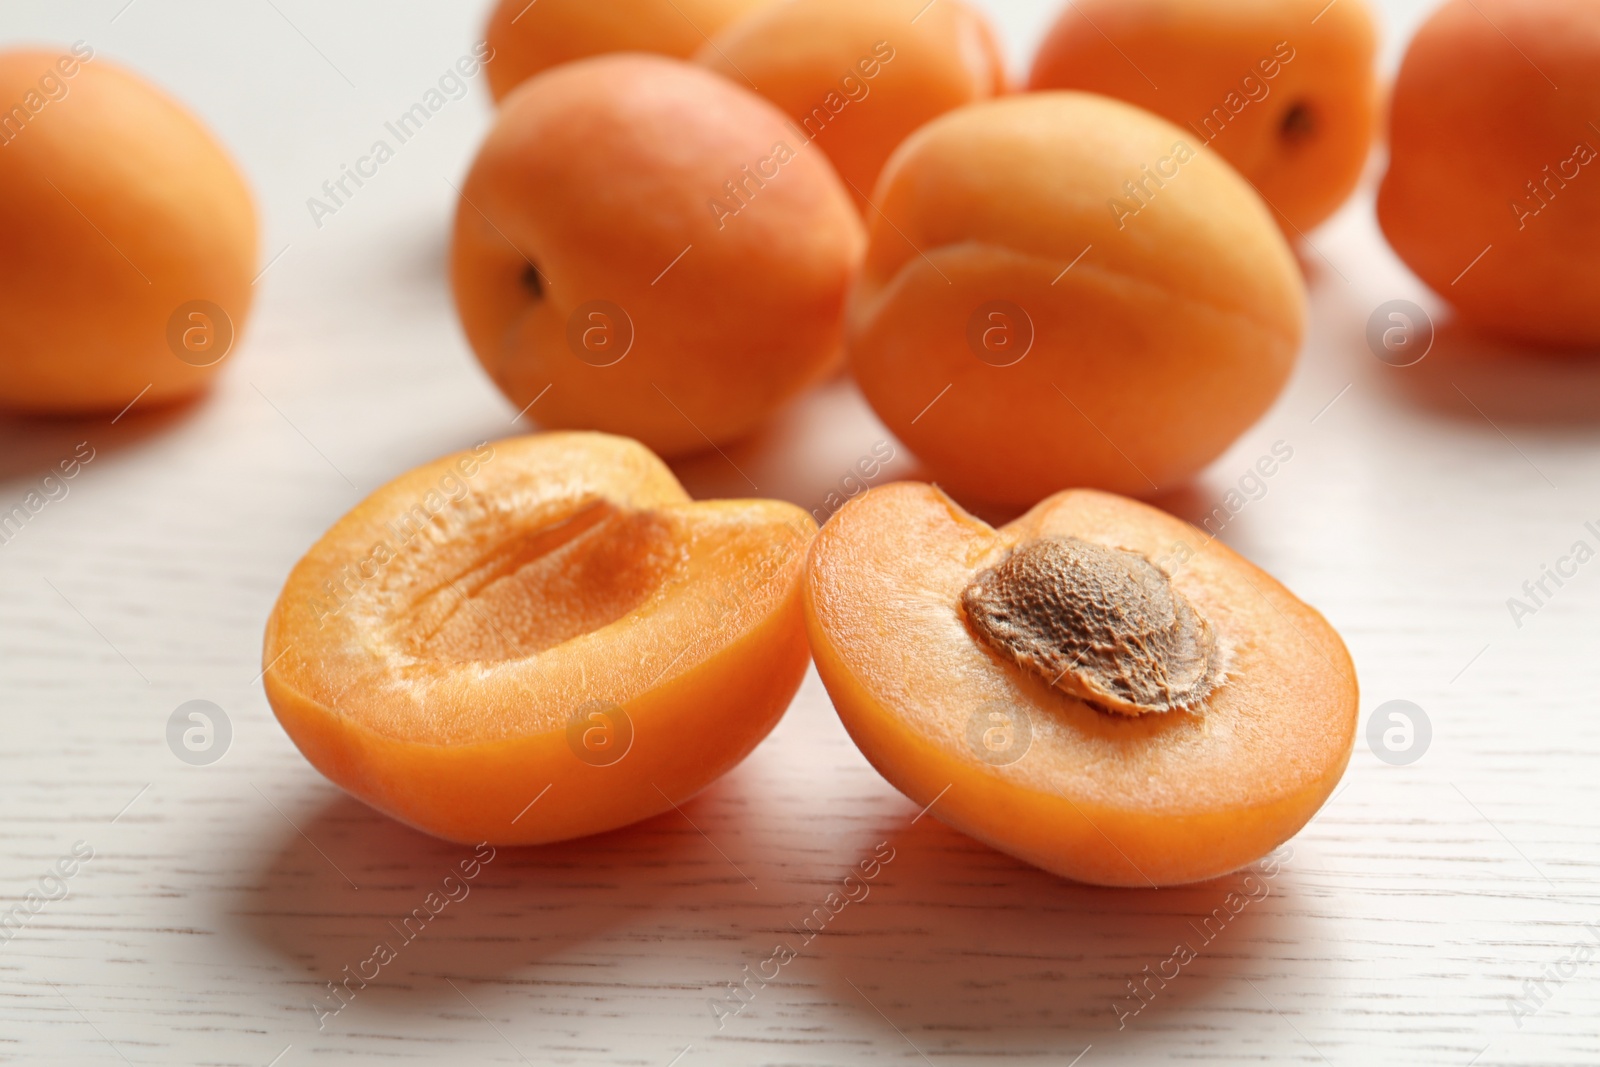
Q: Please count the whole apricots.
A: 7